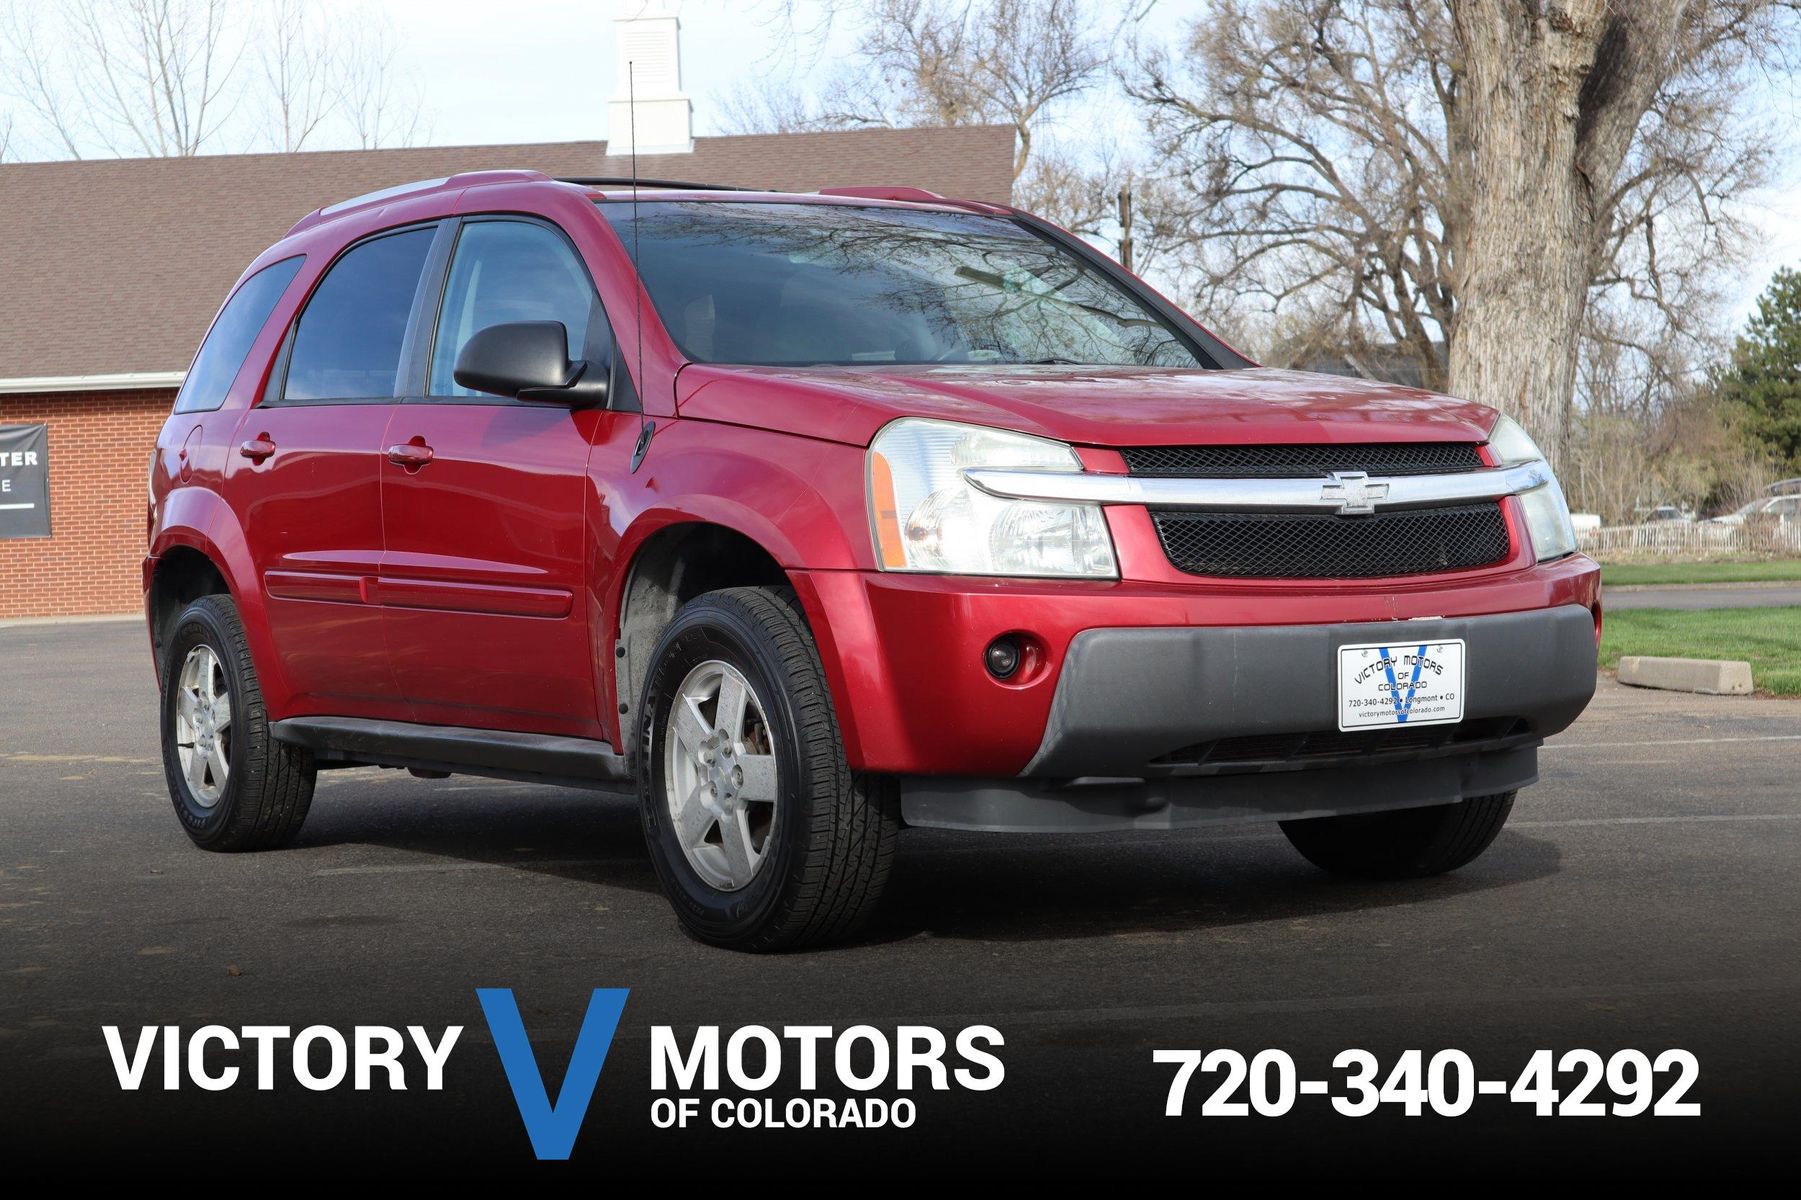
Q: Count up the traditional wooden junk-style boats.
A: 0